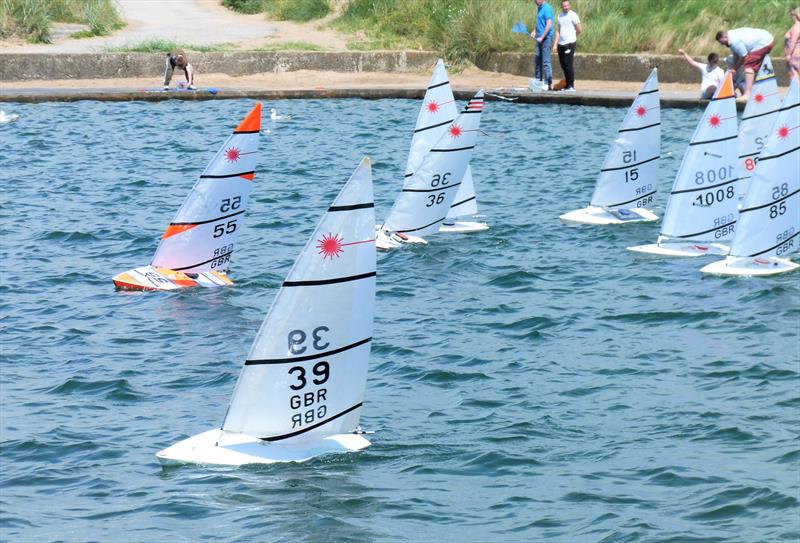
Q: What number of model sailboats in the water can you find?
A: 8